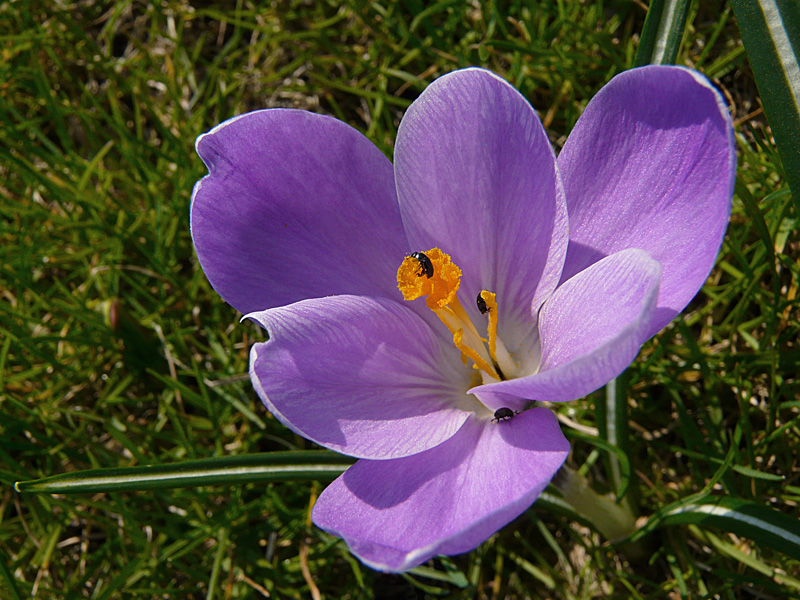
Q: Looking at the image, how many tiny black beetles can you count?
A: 3